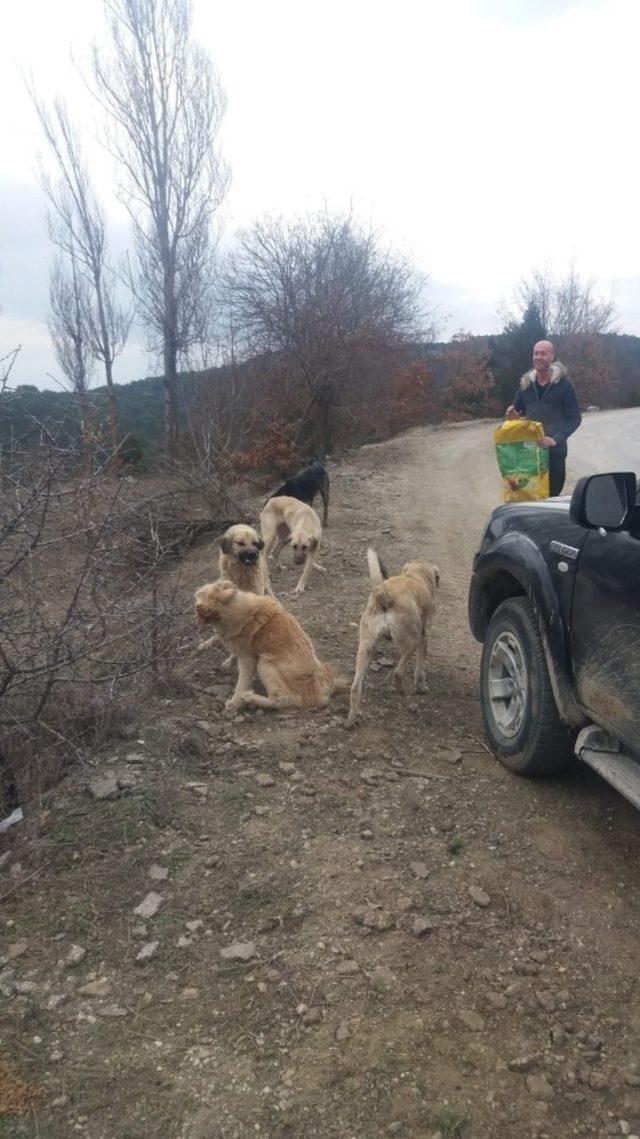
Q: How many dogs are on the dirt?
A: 5